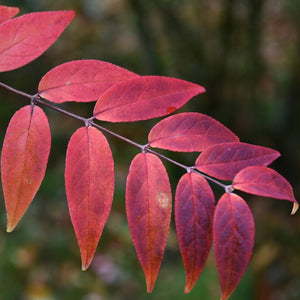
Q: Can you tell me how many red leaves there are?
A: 12